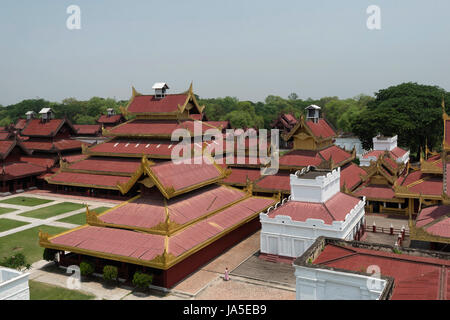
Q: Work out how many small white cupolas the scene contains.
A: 5